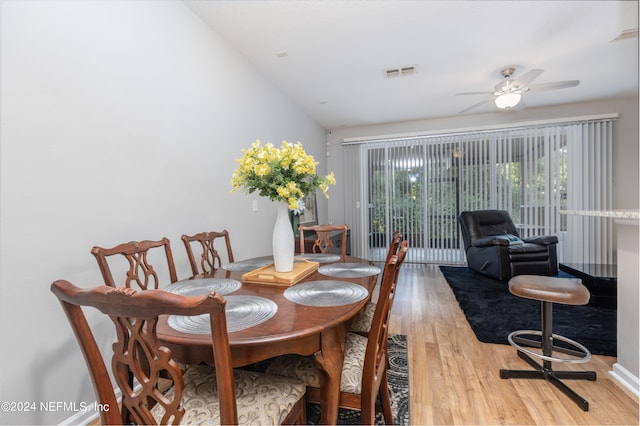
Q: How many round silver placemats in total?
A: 6